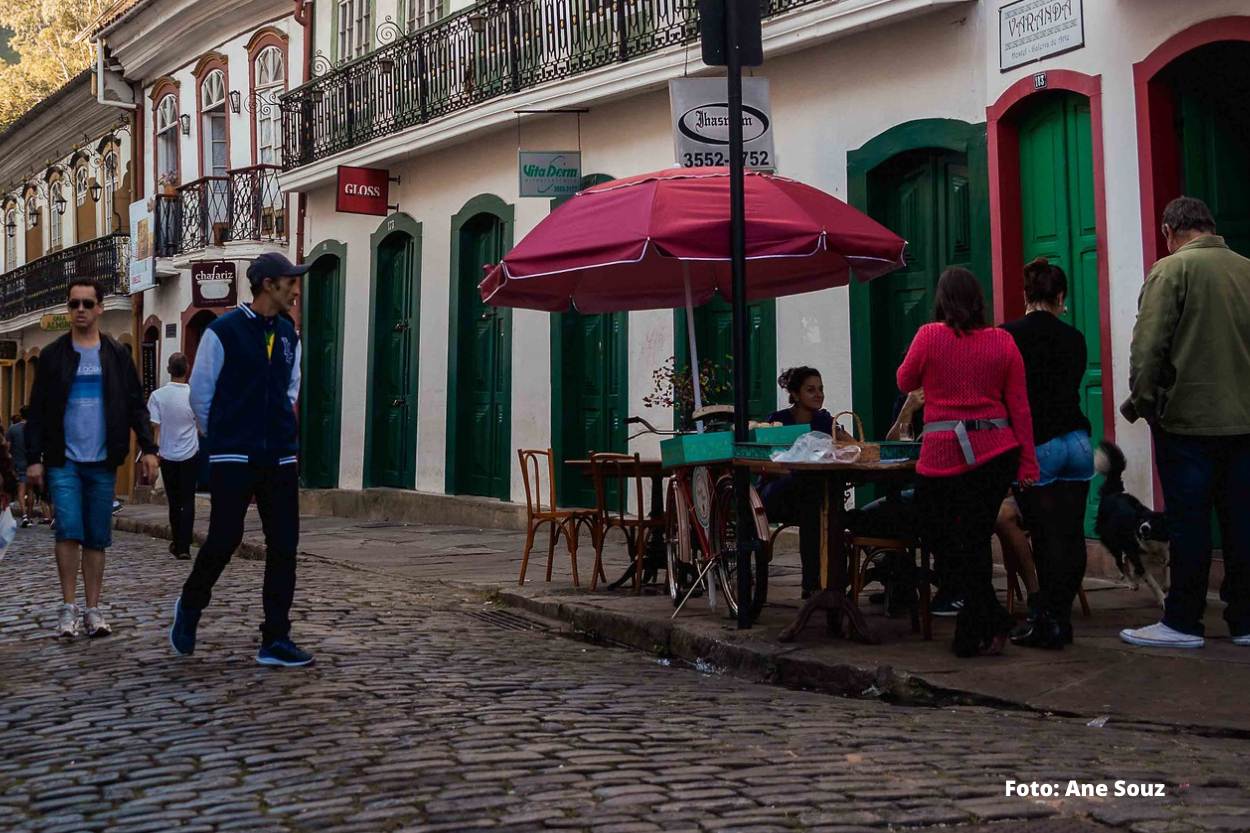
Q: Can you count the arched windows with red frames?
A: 3